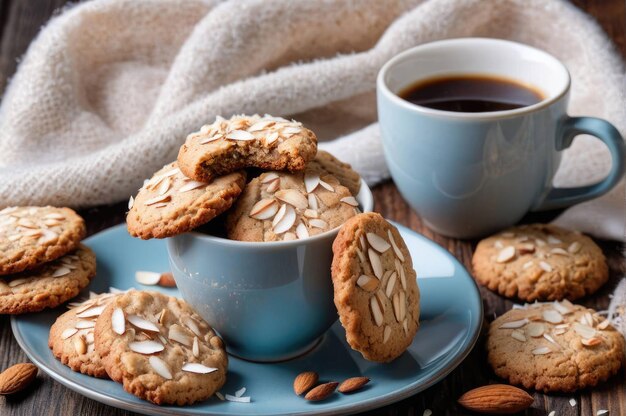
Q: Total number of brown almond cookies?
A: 11